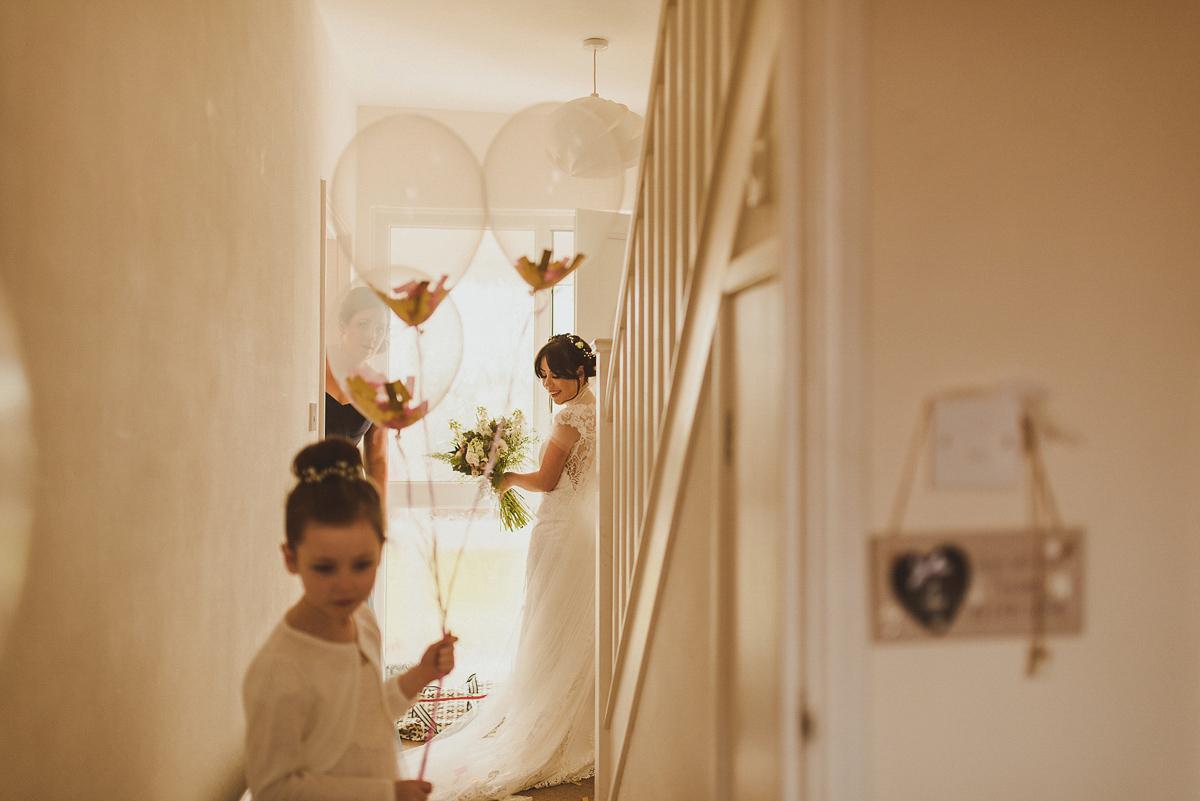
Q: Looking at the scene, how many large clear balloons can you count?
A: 3